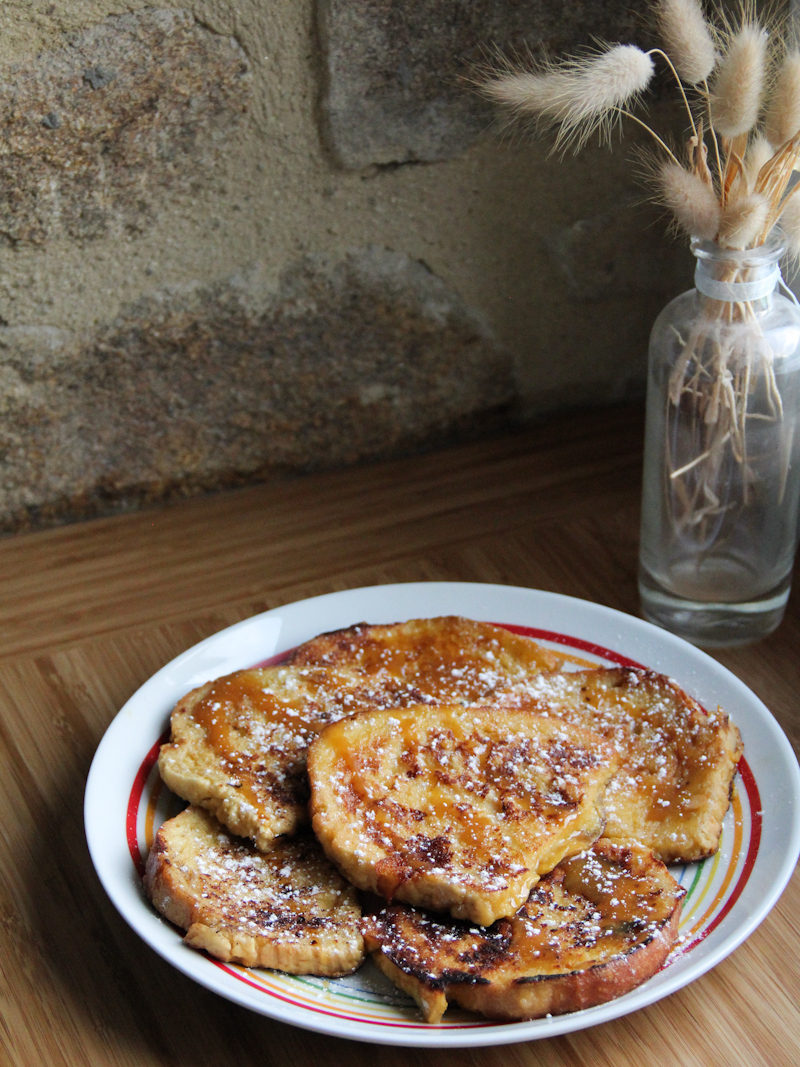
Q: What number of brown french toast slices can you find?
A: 6